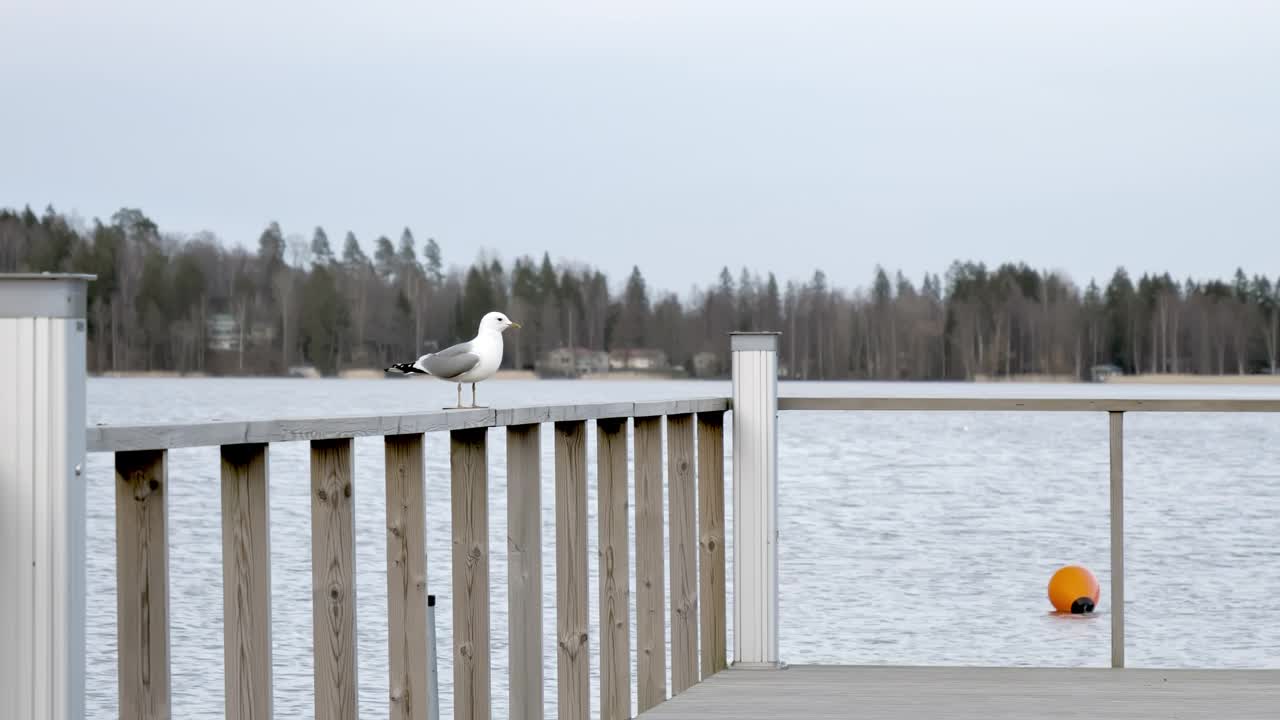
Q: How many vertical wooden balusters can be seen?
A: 11